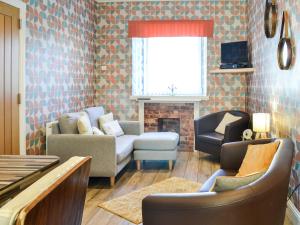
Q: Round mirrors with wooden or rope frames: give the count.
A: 2